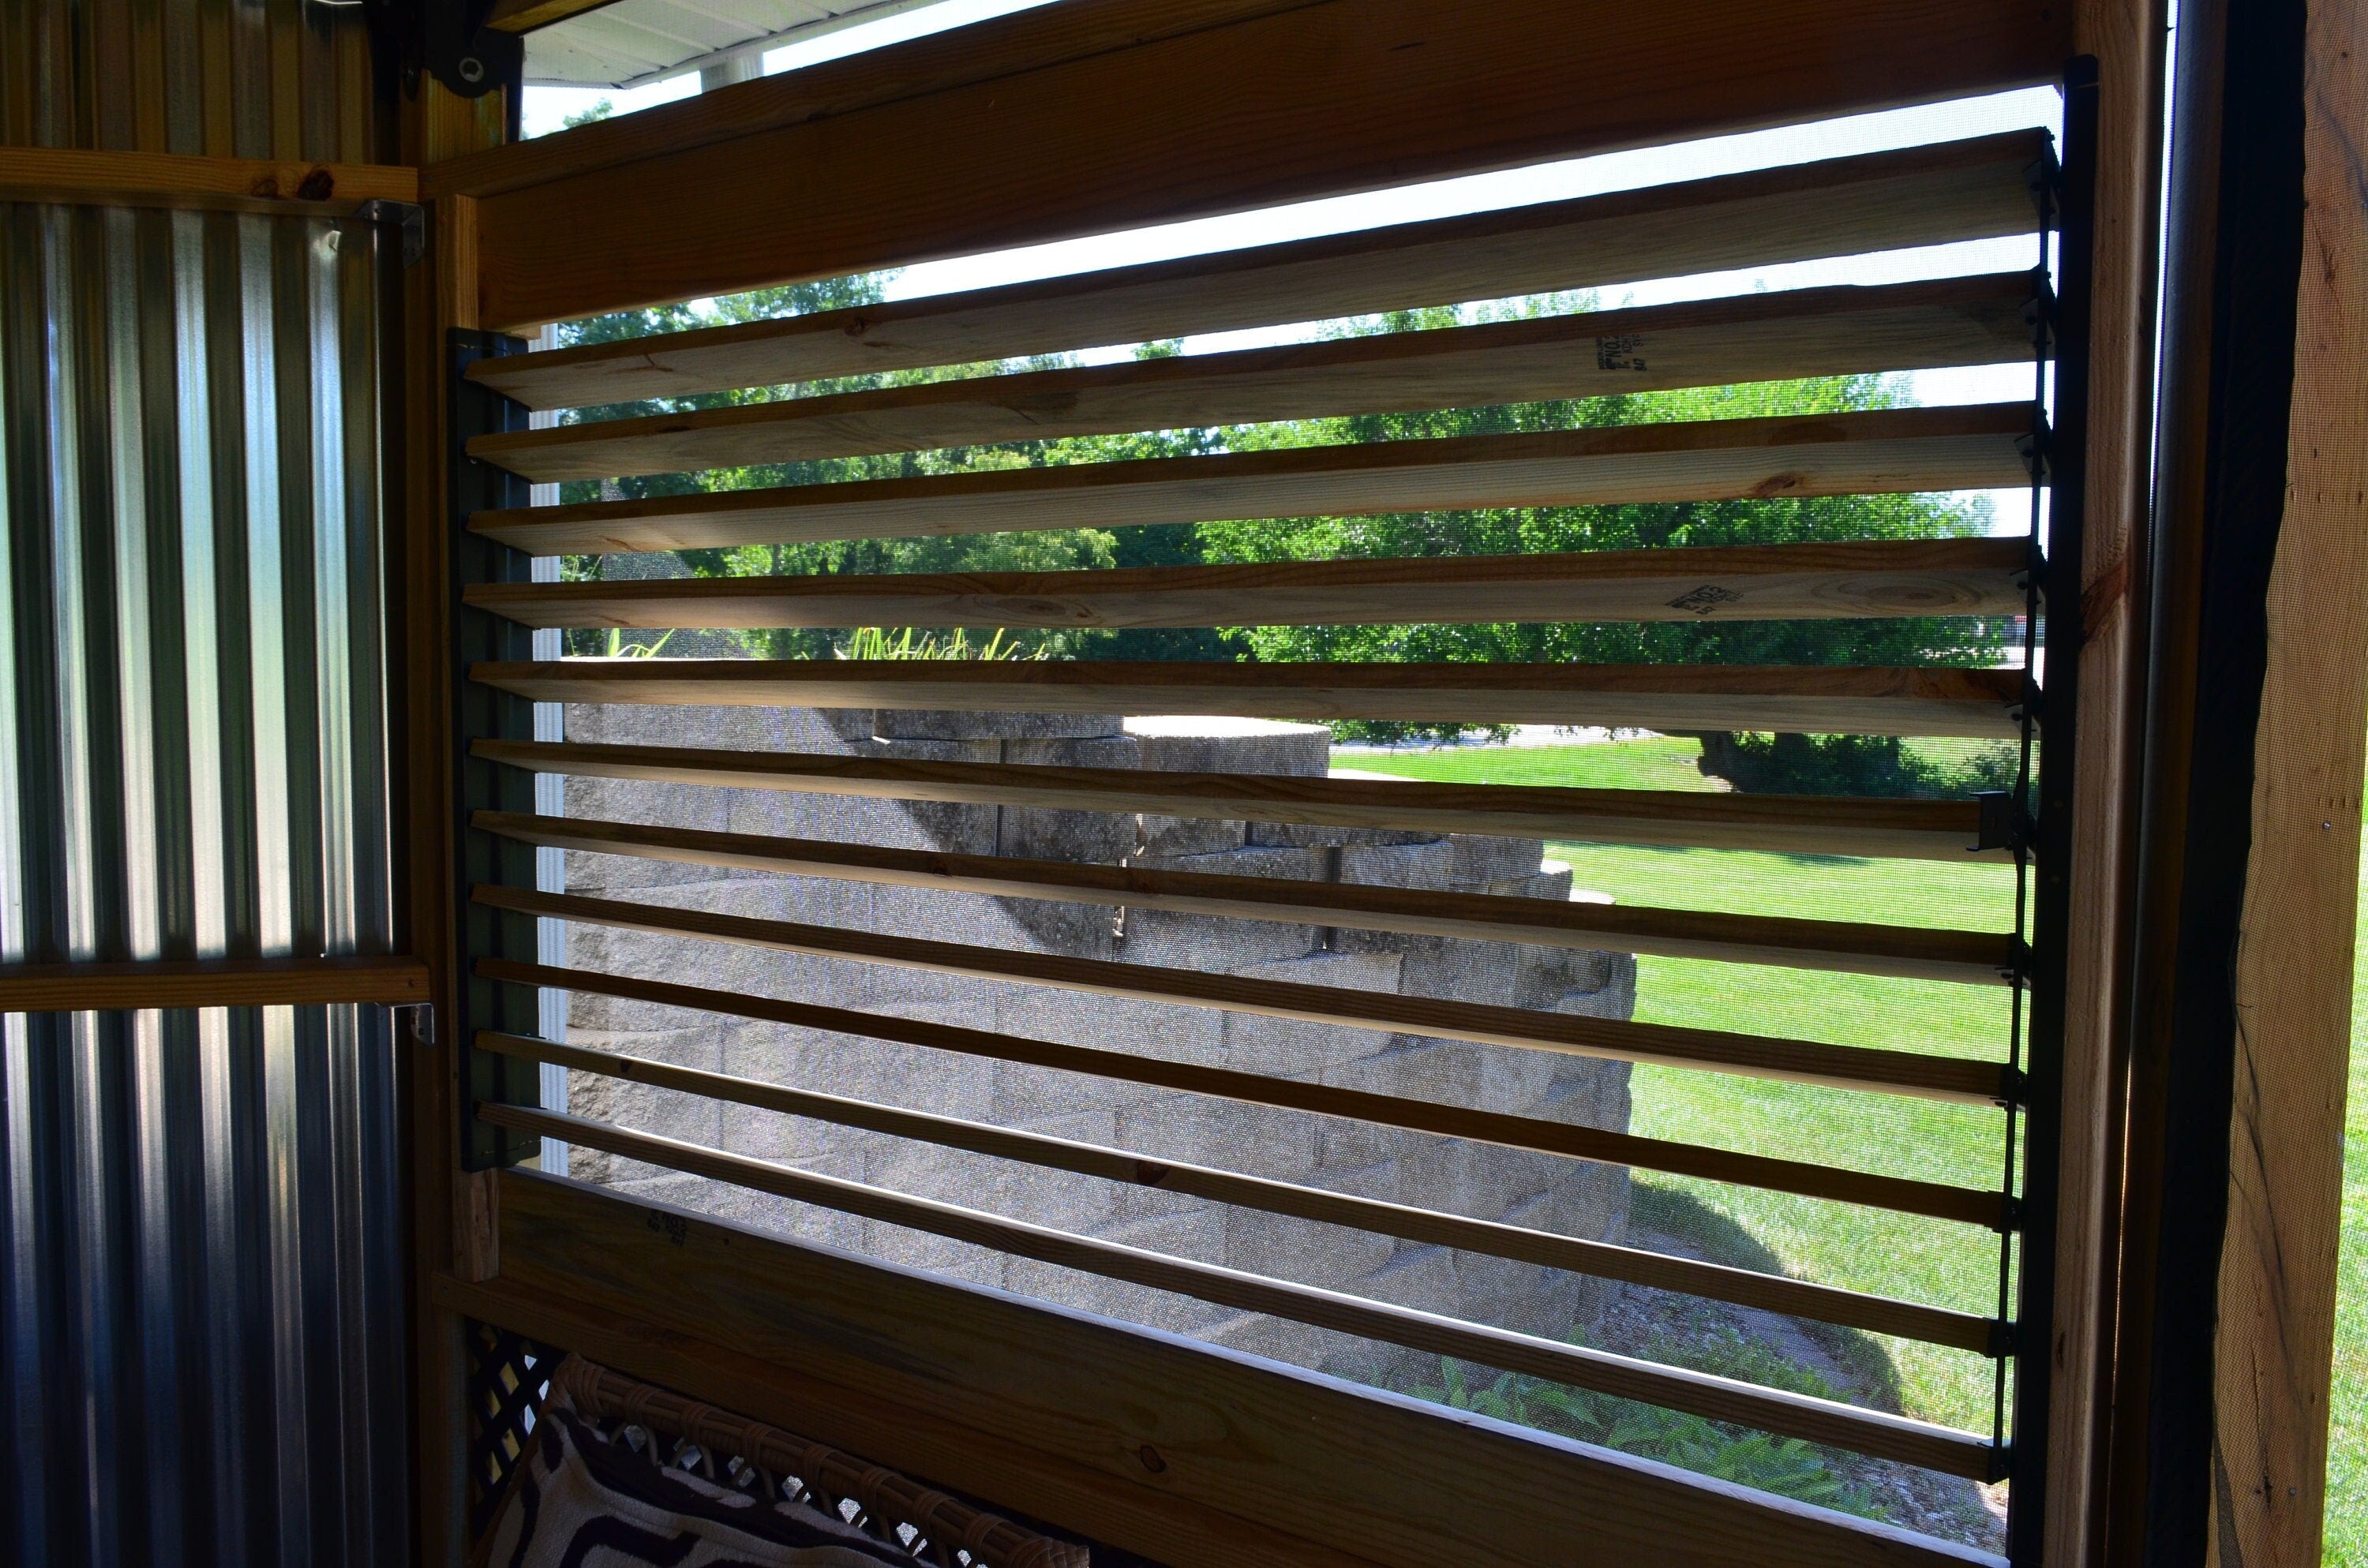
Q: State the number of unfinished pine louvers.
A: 11